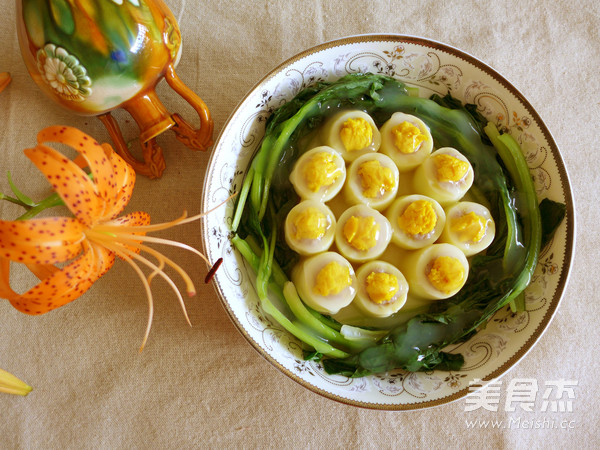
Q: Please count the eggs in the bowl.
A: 12